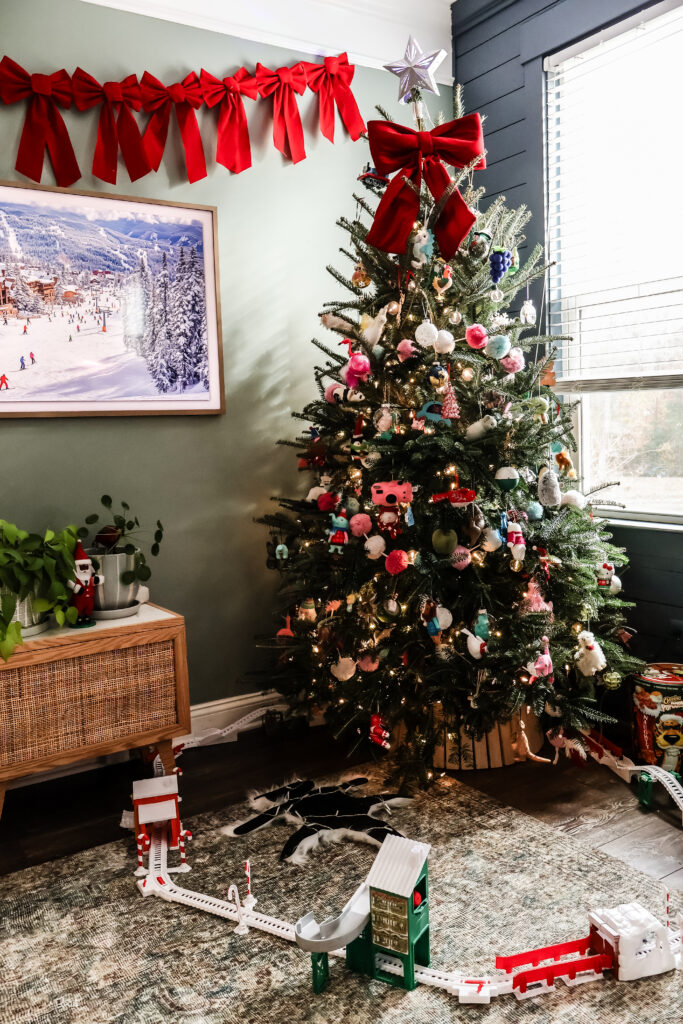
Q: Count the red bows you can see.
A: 7